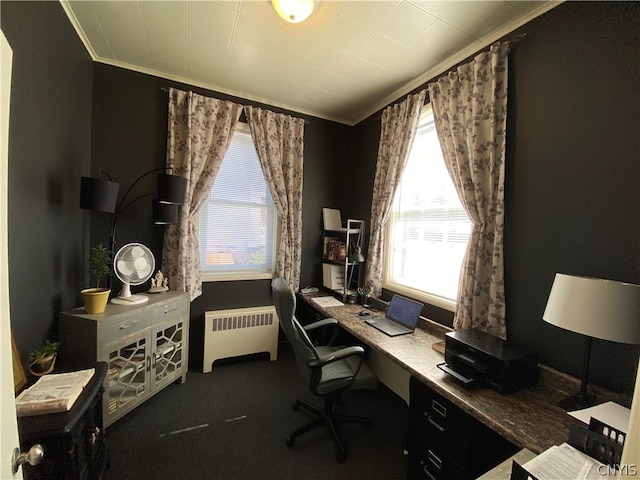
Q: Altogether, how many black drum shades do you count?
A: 3